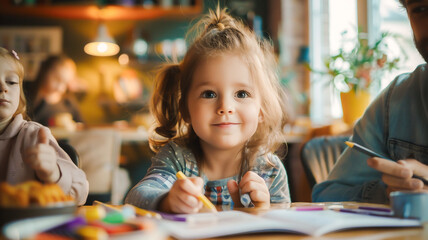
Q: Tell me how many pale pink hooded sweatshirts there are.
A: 1